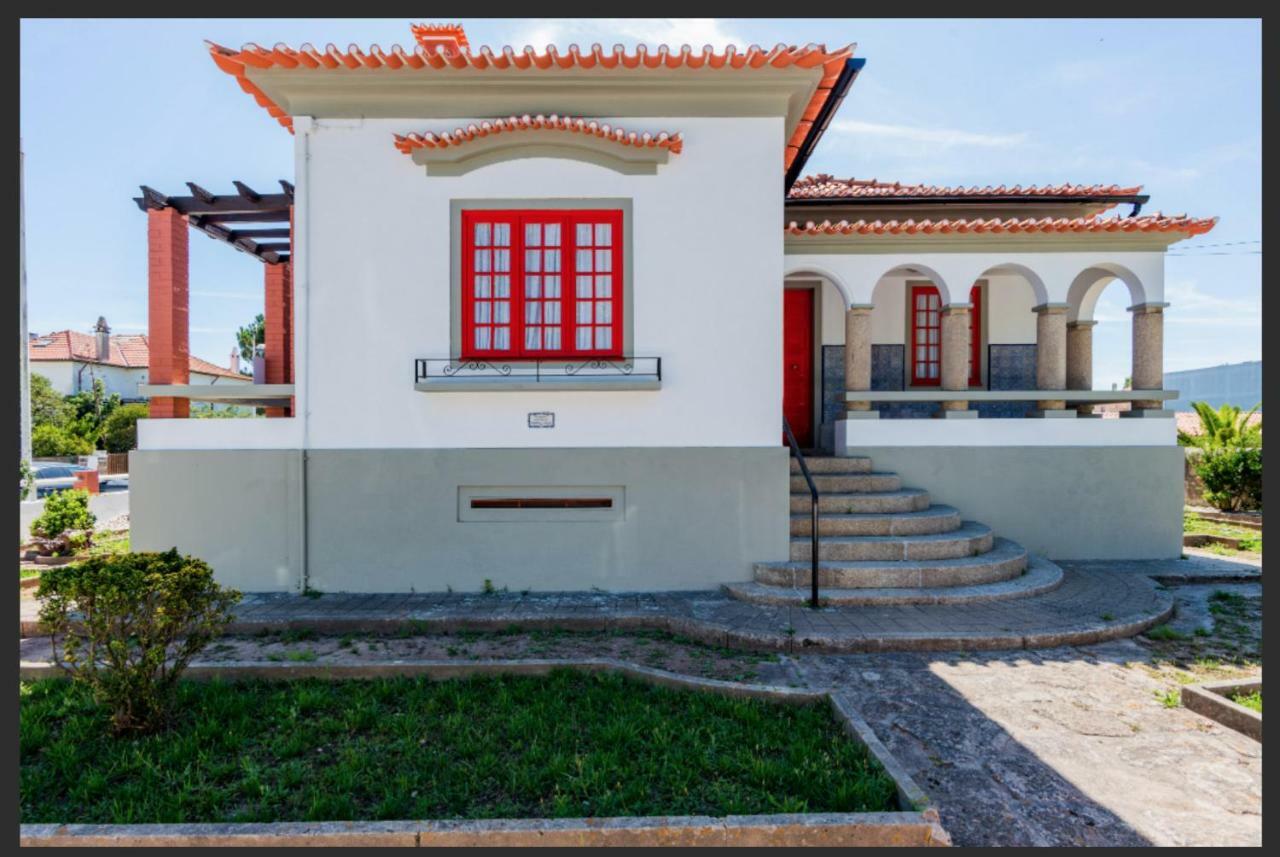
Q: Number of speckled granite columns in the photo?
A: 5